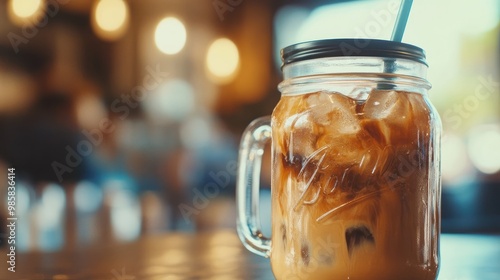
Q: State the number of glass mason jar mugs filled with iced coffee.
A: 1